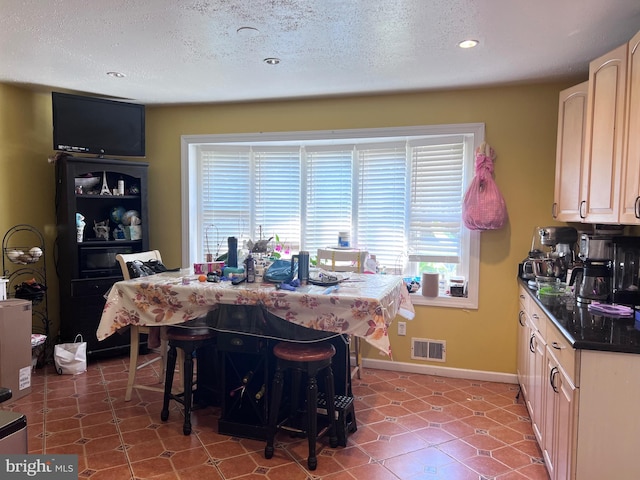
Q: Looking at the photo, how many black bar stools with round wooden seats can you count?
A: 2